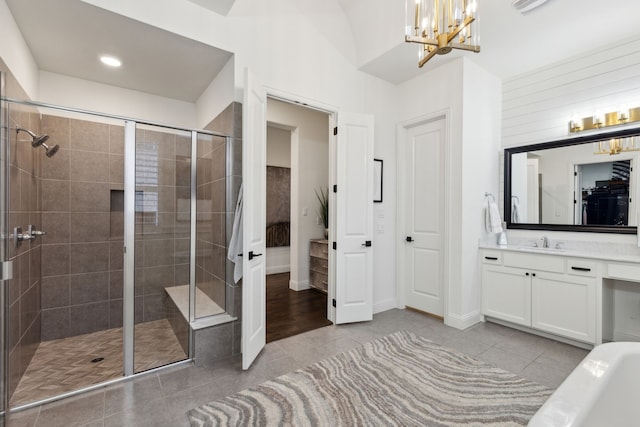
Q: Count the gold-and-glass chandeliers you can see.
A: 1